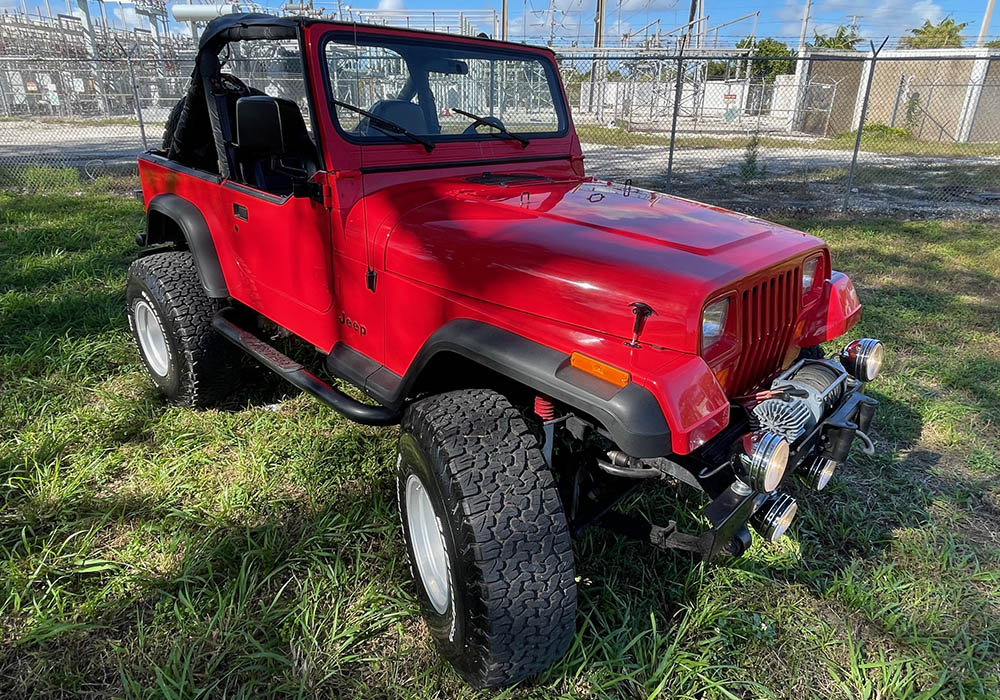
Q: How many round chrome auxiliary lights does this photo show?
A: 4